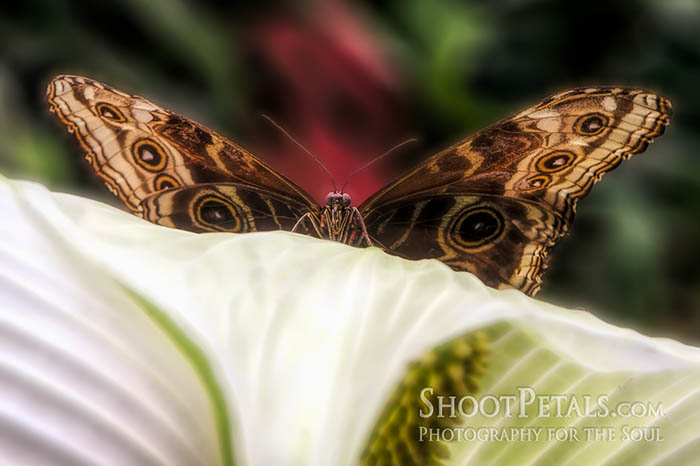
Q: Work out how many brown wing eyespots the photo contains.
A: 8